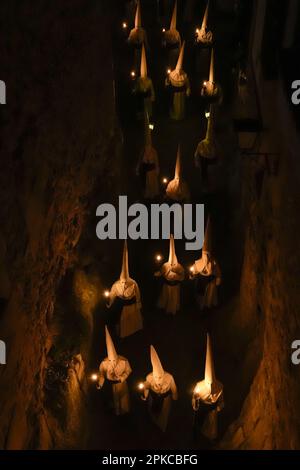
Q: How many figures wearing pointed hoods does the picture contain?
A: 15